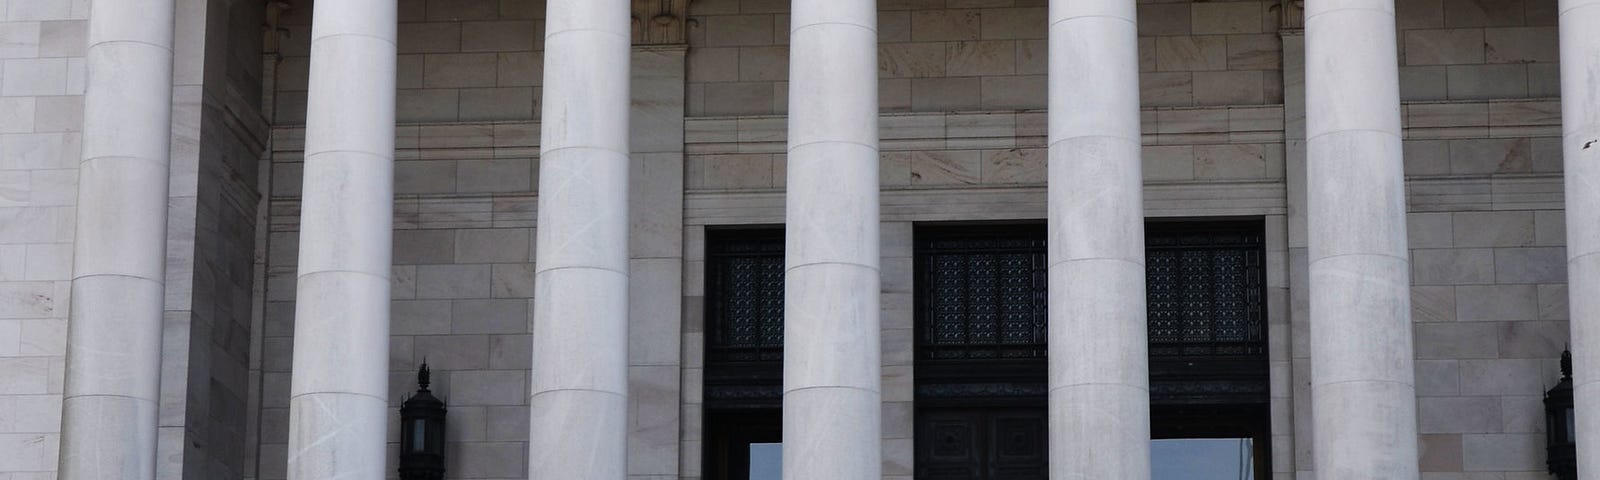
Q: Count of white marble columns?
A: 7